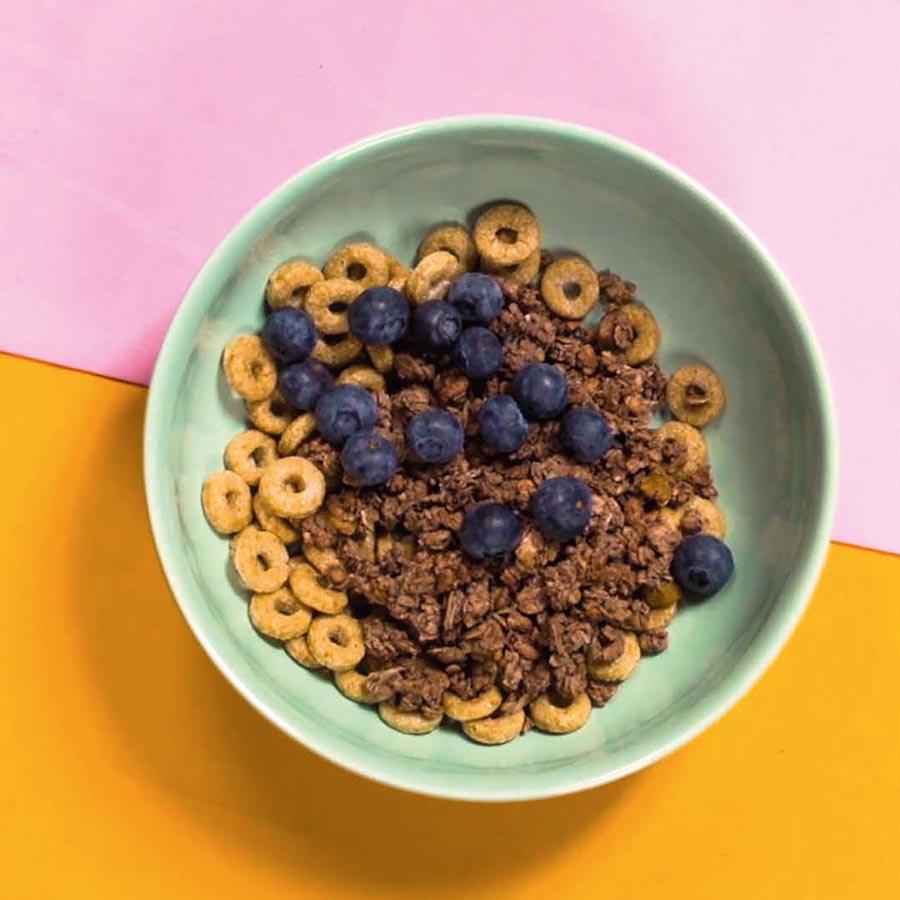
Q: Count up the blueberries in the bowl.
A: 15